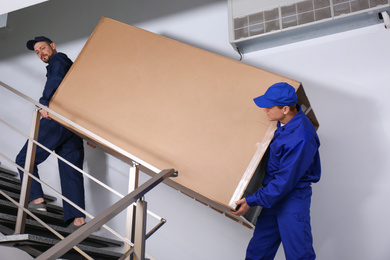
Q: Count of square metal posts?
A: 3